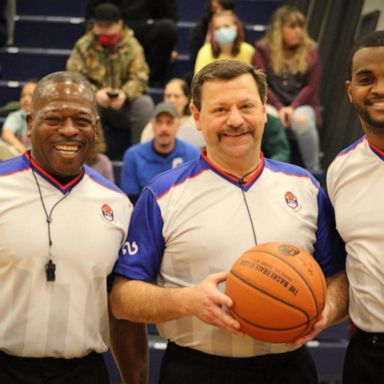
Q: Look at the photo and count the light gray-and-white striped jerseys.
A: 3